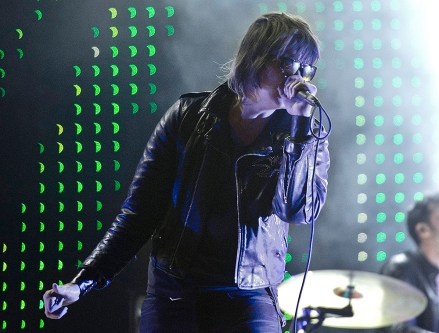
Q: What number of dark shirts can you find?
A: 1